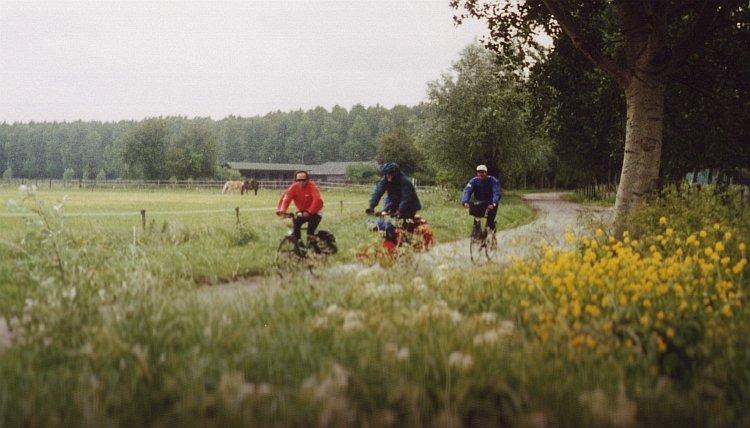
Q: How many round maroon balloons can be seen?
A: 0